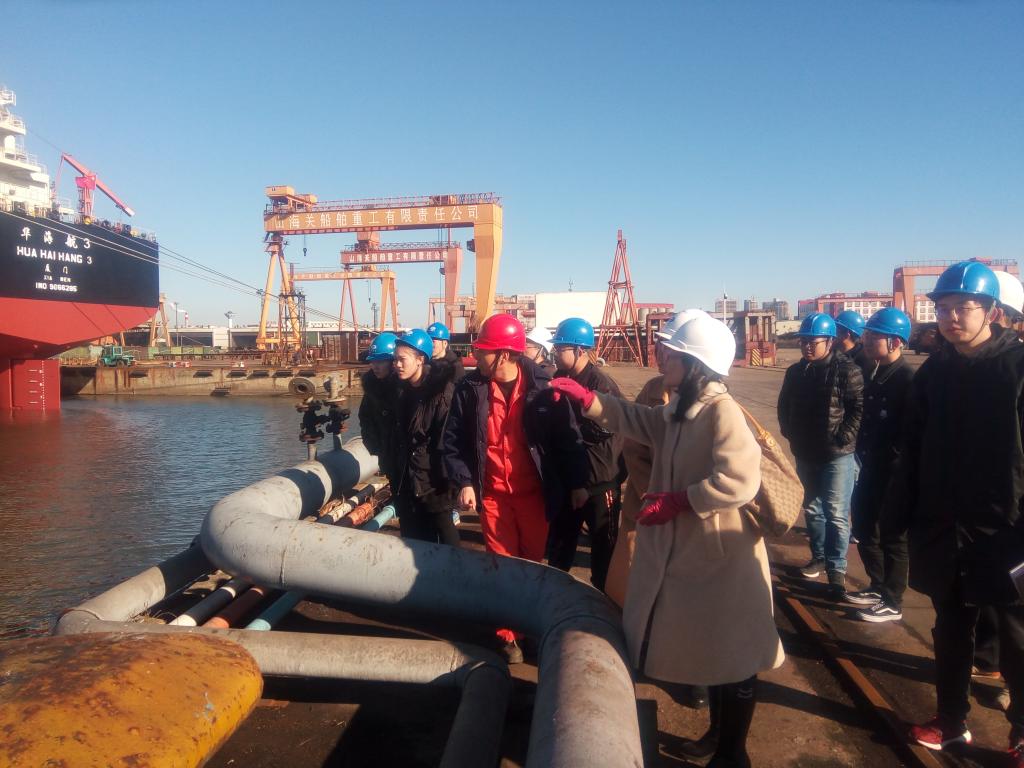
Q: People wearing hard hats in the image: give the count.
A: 13